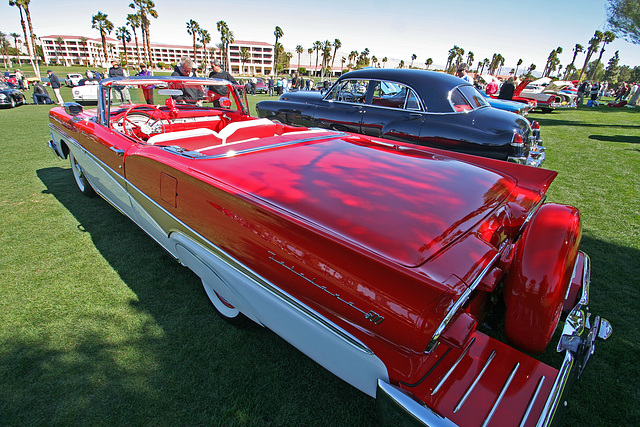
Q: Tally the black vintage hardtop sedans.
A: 1